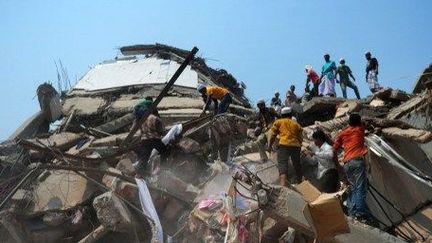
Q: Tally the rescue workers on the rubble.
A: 13